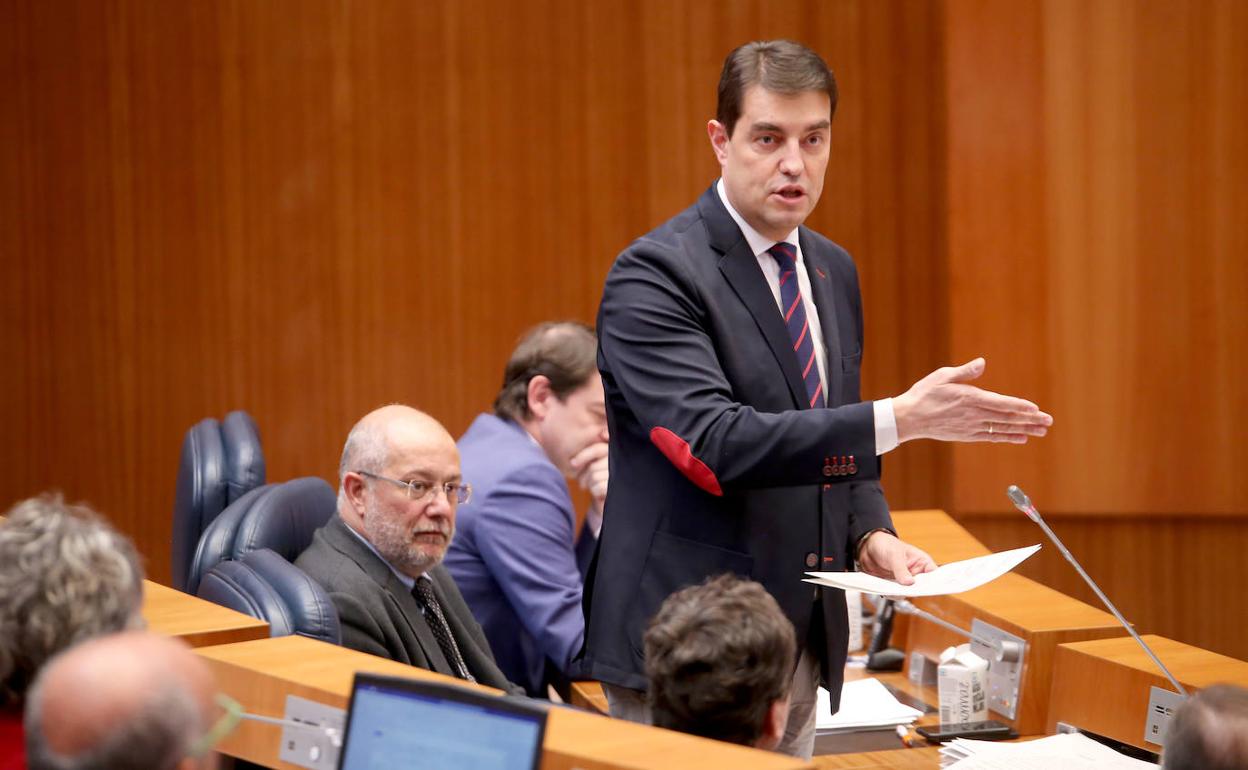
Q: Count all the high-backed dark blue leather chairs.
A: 3